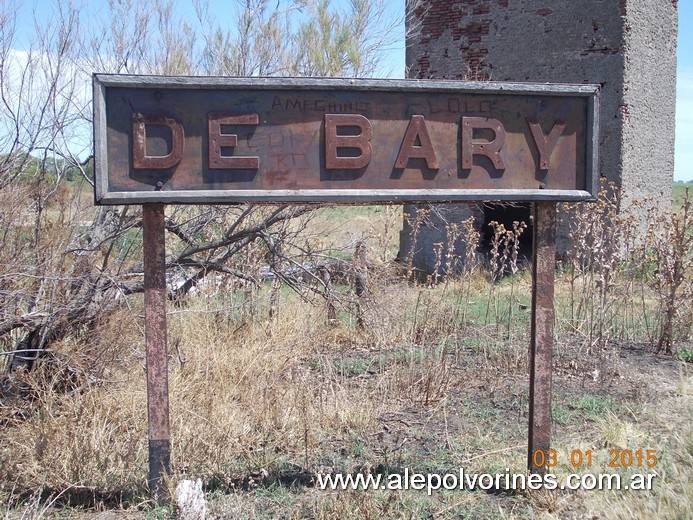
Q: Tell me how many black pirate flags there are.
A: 0